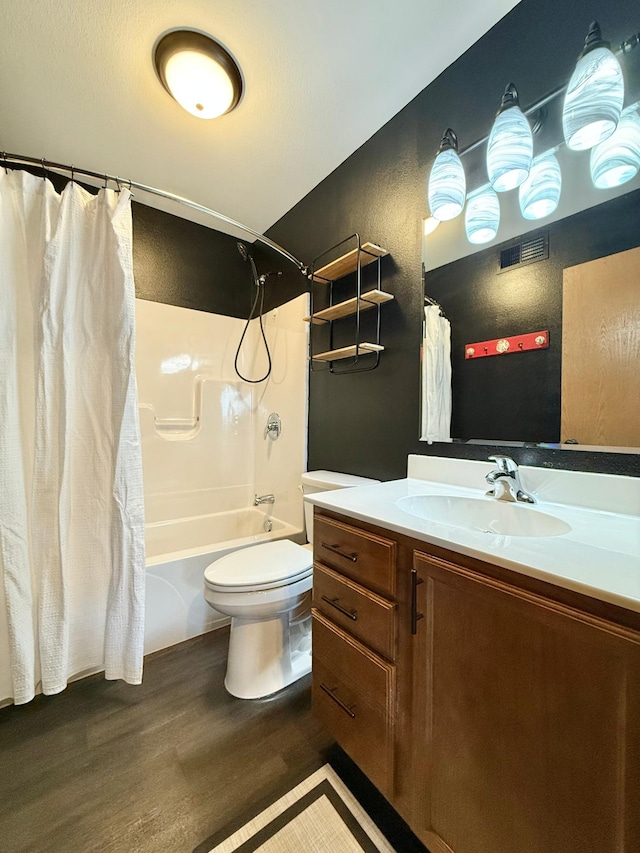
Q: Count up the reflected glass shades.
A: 3